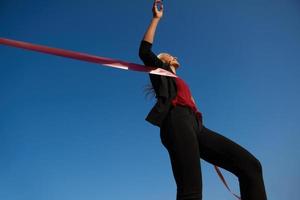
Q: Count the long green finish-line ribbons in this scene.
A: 0